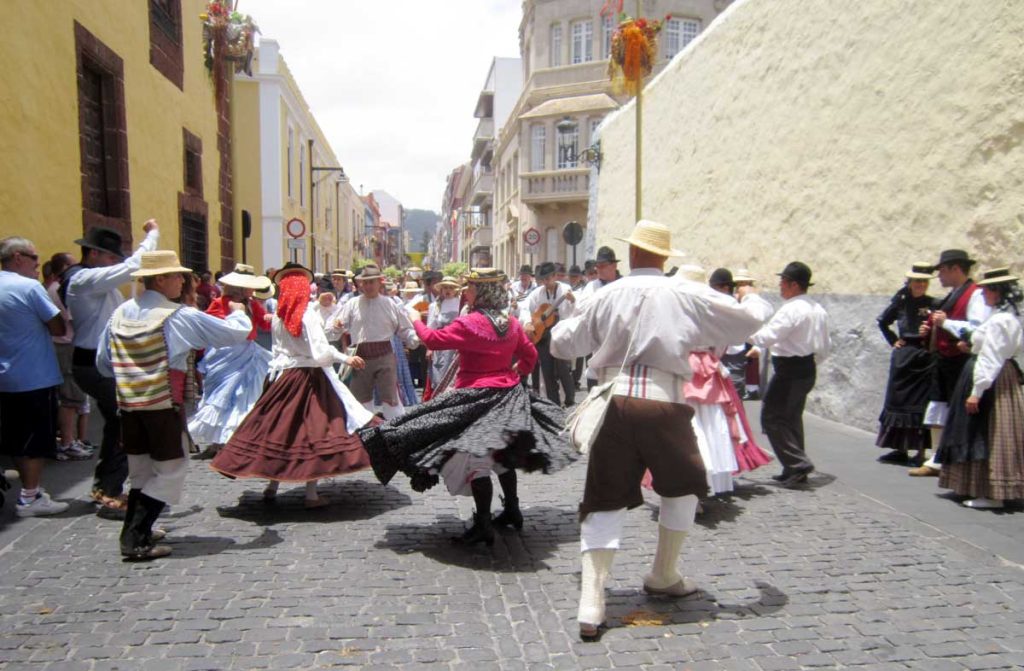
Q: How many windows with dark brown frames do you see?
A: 4